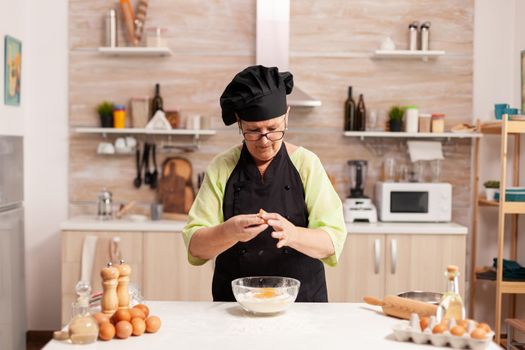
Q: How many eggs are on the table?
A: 15